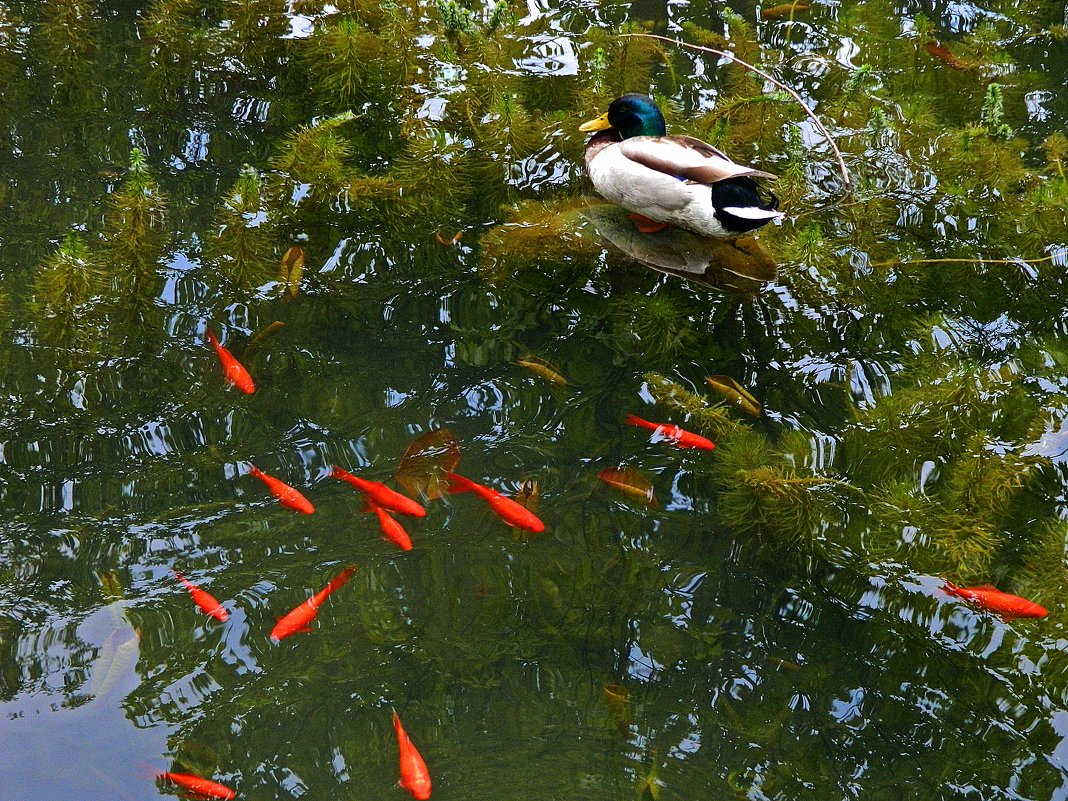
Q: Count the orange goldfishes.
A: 11